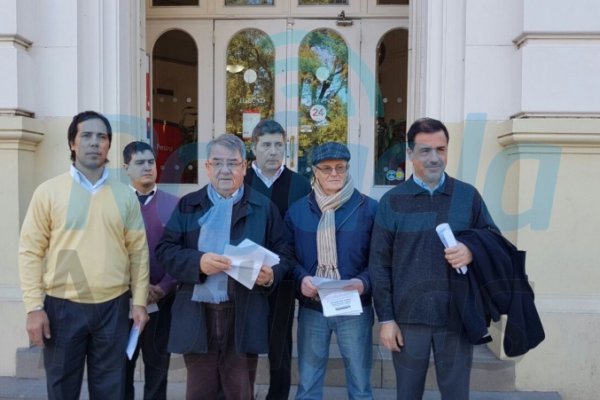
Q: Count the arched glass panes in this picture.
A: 4